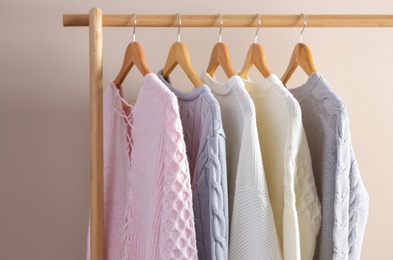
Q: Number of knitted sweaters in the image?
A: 5